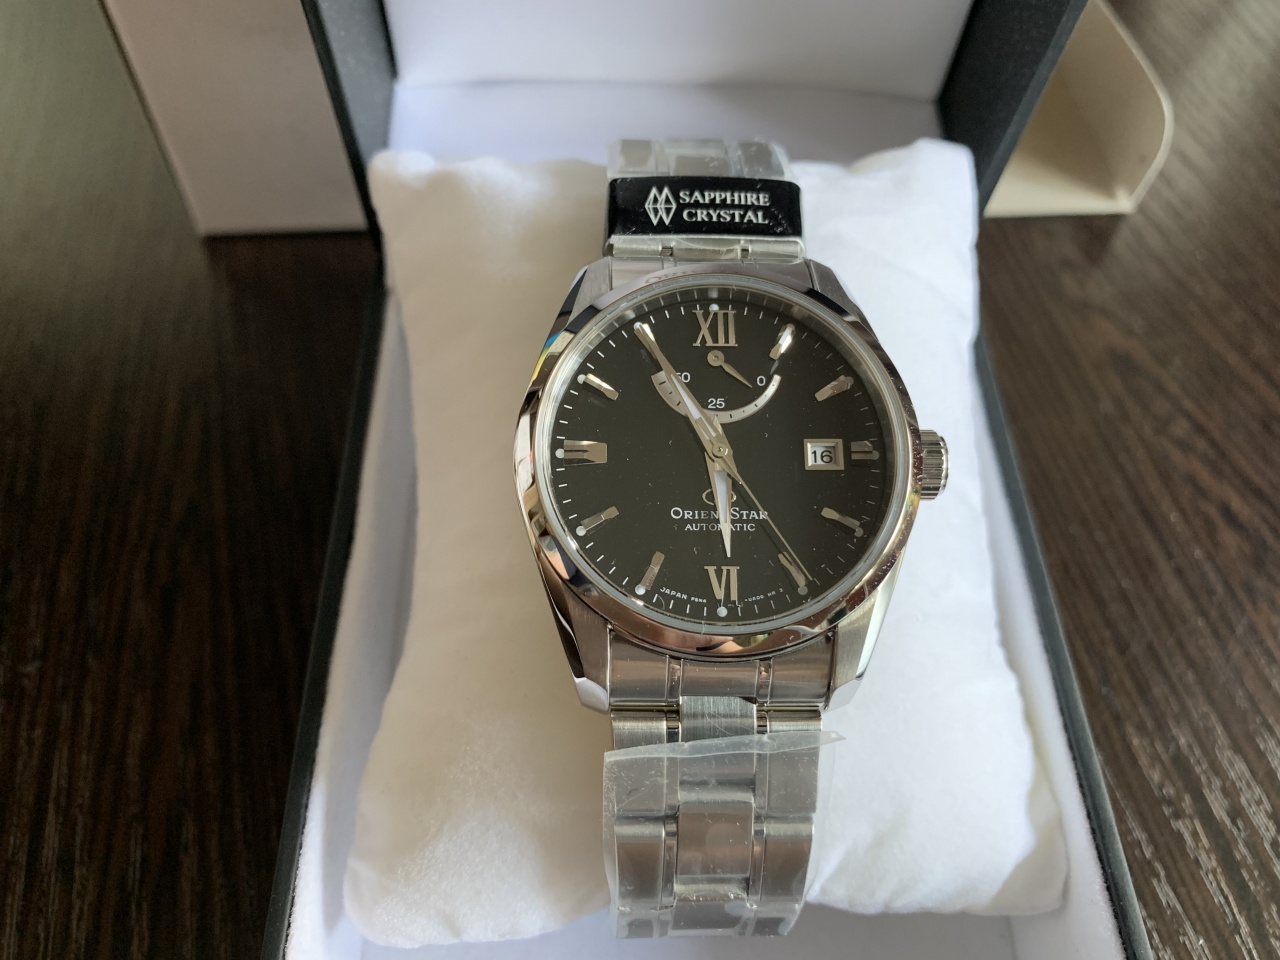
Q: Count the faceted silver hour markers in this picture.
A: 10